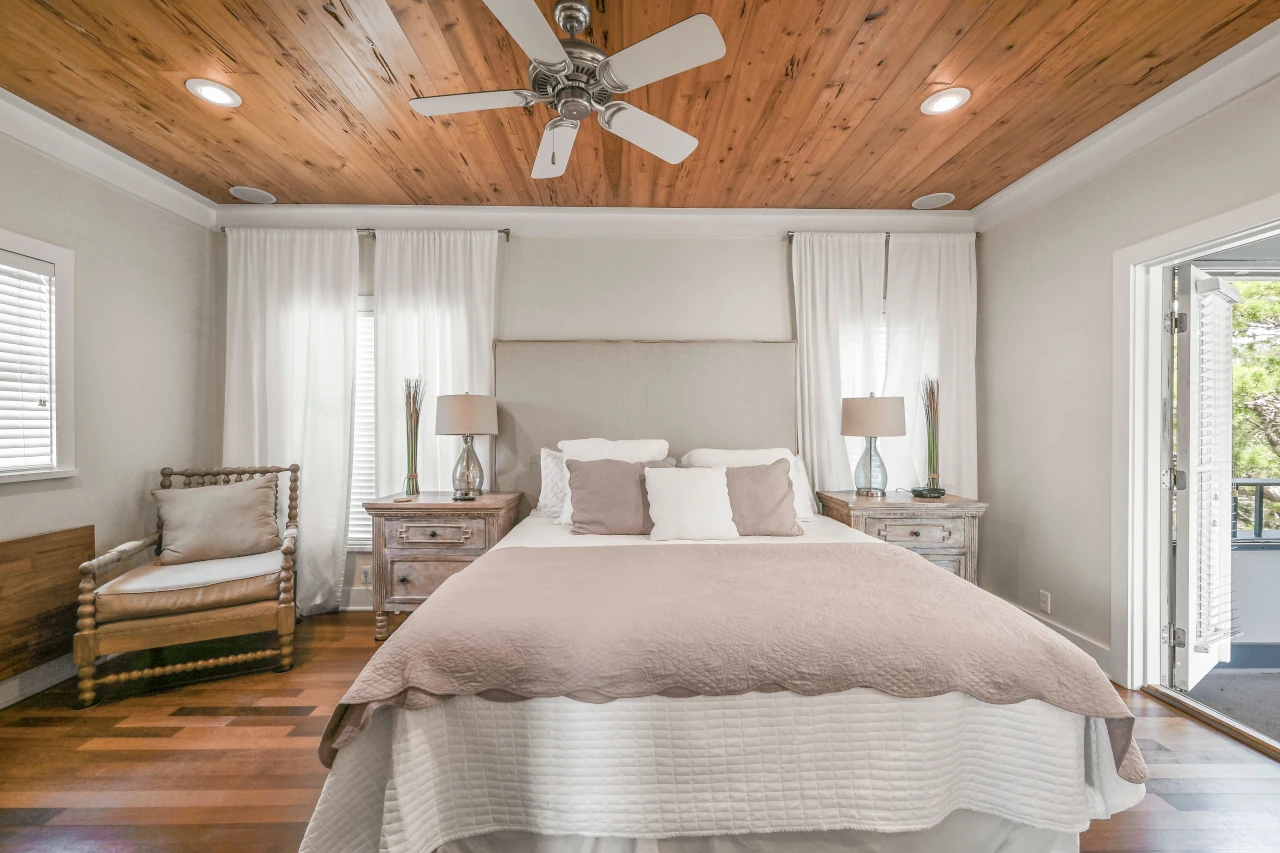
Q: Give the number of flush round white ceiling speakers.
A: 2